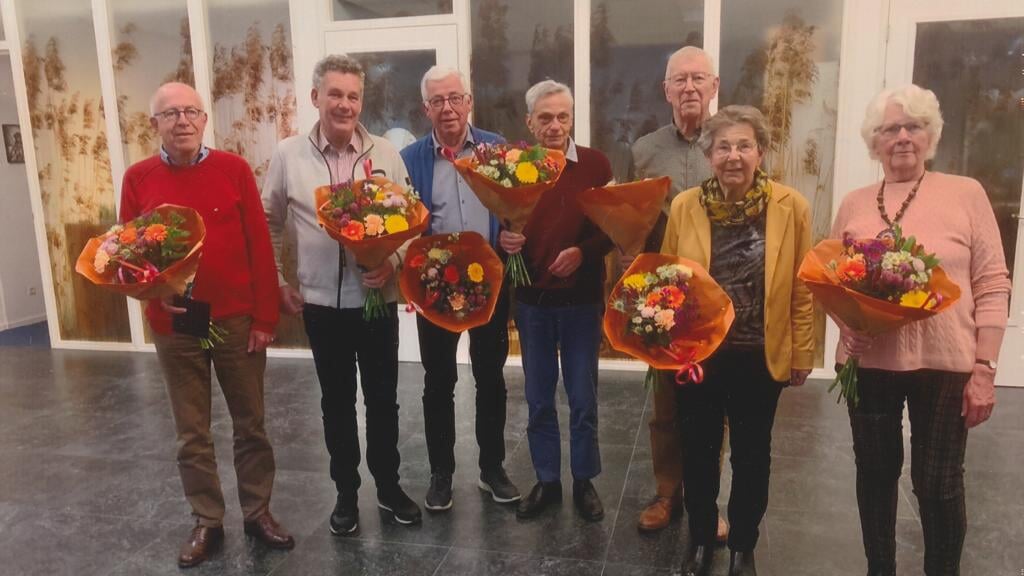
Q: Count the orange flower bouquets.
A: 7